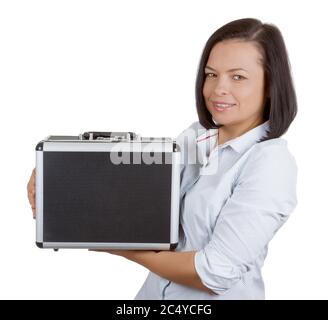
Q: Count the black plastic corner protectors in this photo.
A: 4